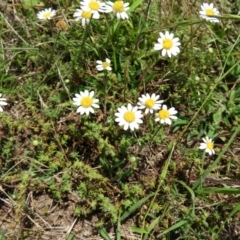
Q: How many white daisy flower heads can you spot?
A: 13